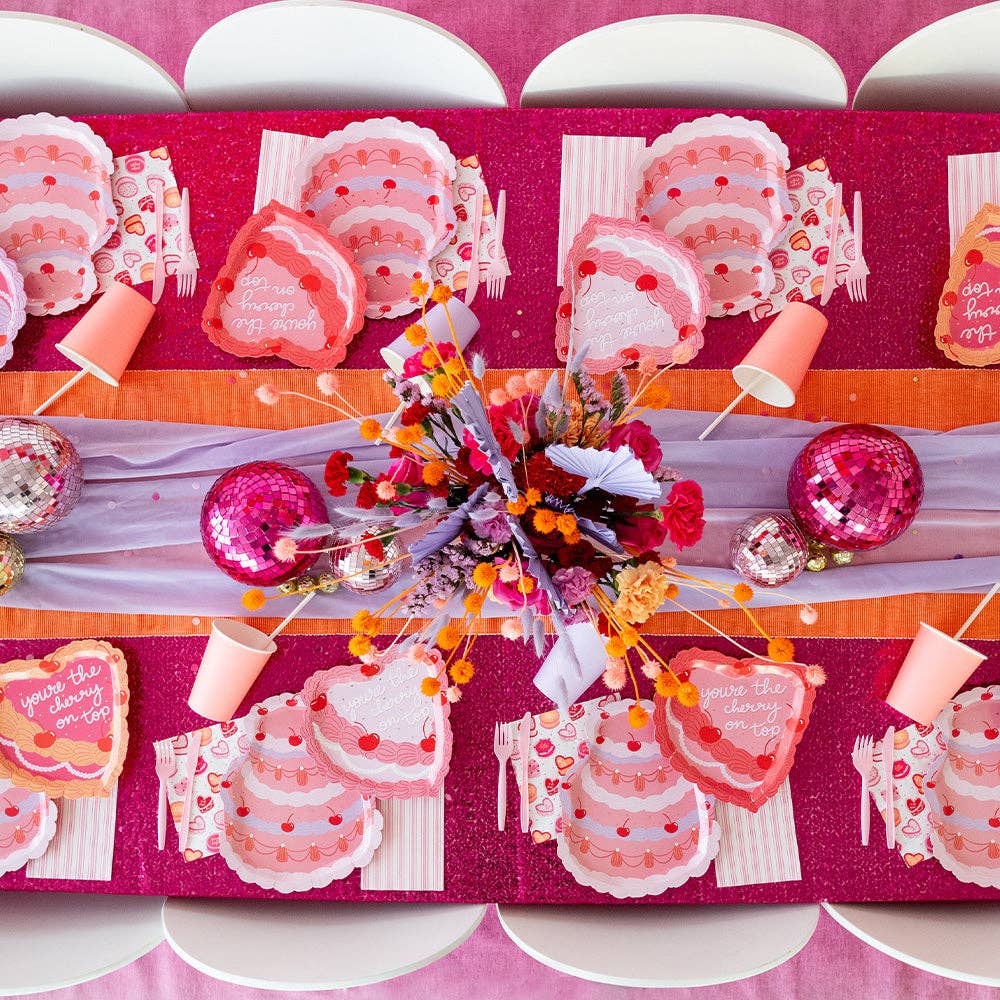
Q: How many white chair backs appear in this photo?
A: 8